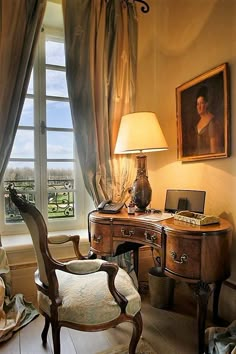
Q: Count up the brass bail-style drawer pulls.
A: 4